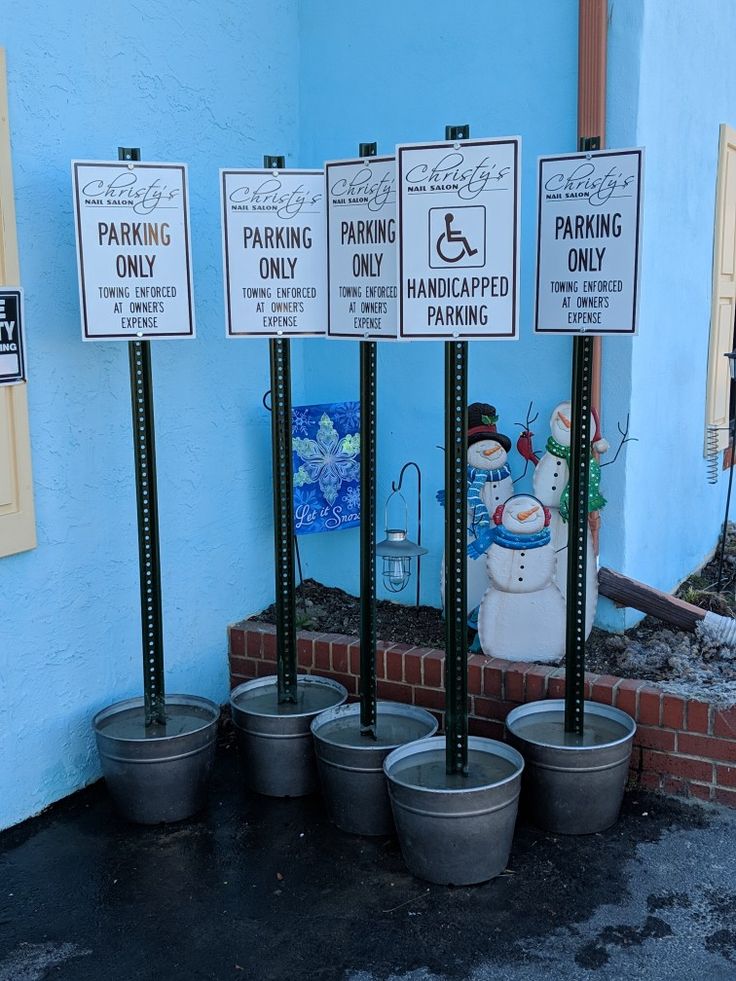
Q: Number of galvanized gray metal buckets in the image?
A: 5